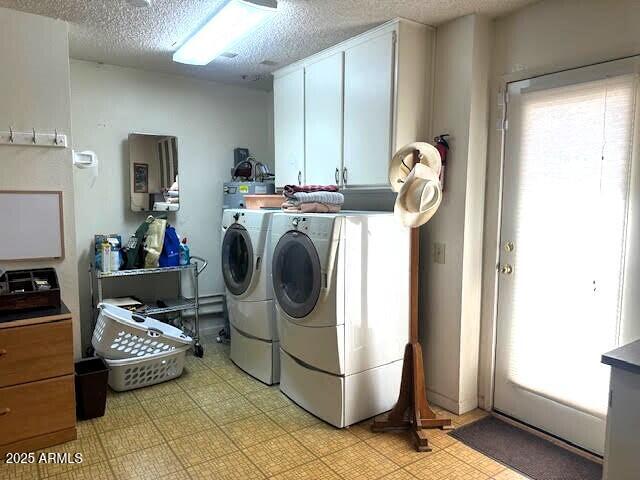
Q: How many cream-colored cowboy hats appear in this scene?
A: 2